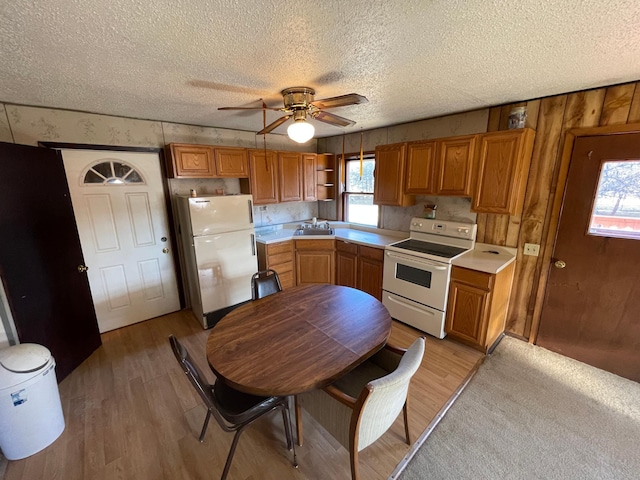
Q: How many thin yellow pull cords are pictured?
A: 2